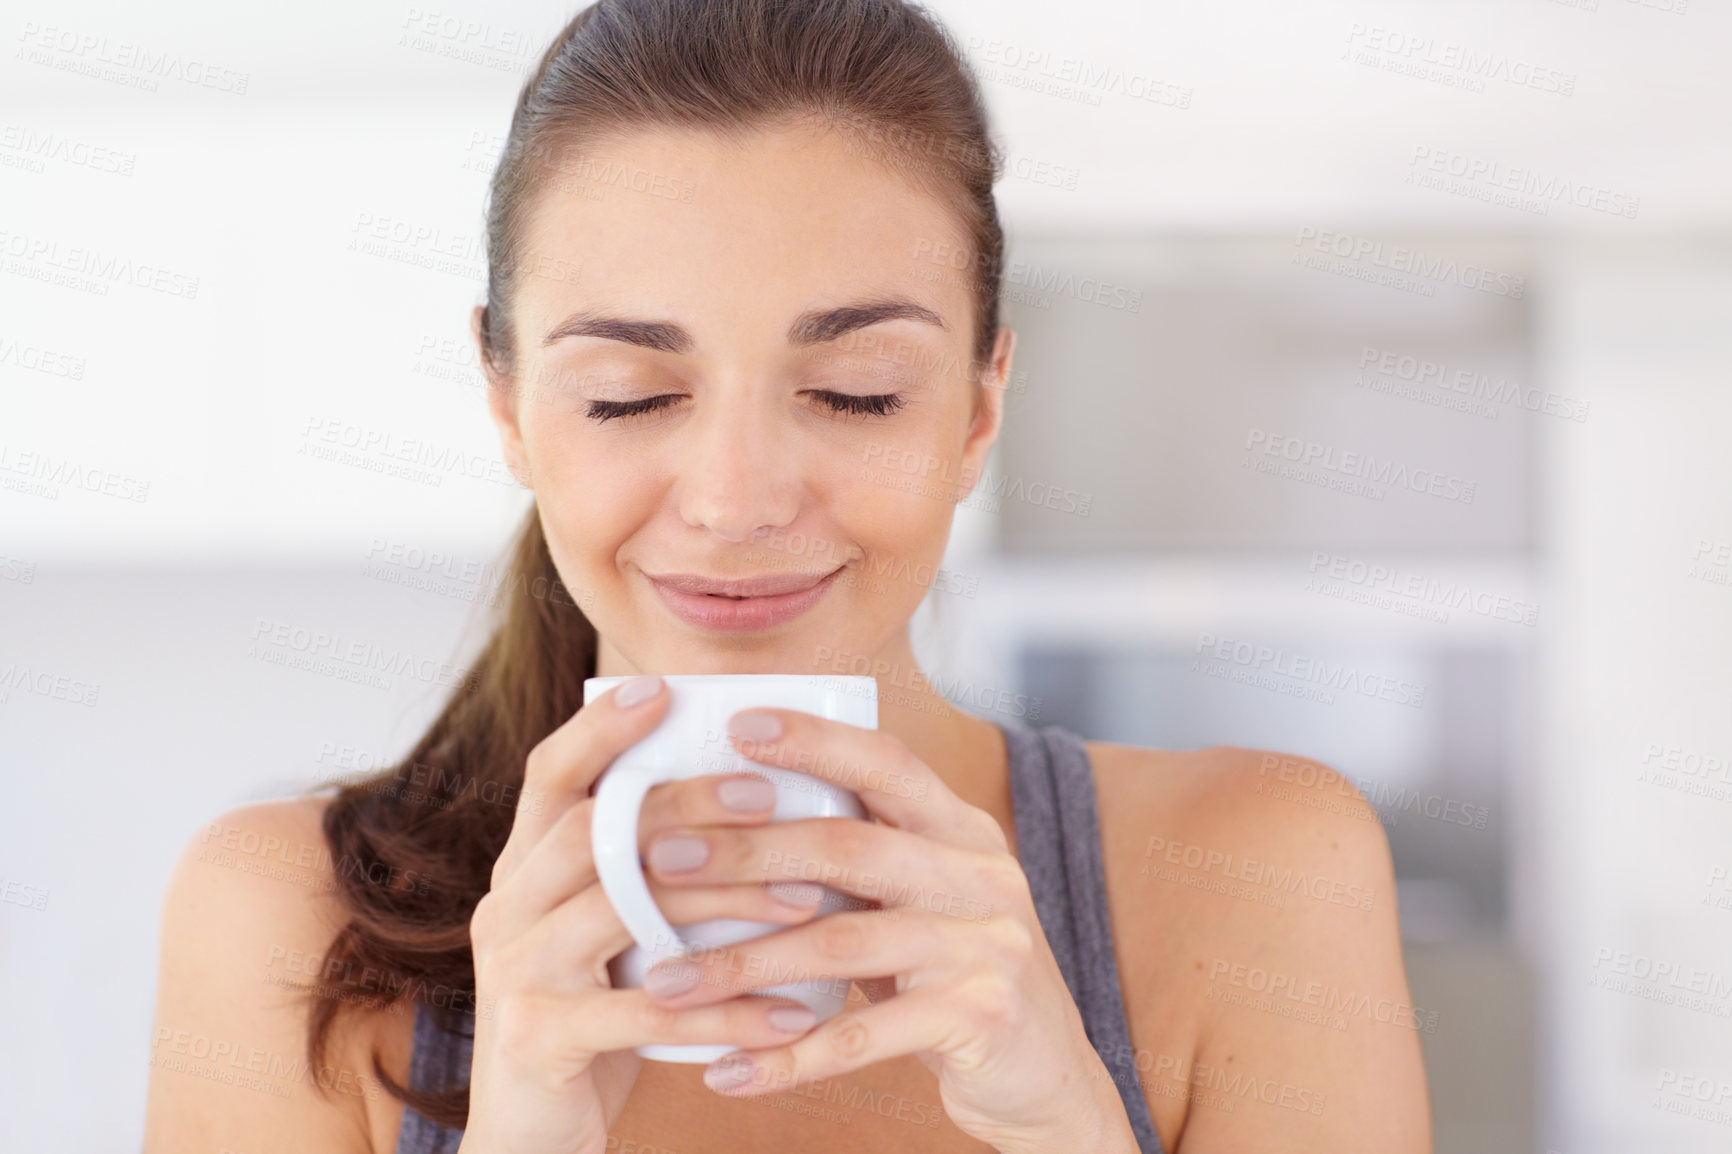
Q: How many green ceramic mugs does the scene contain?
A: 0